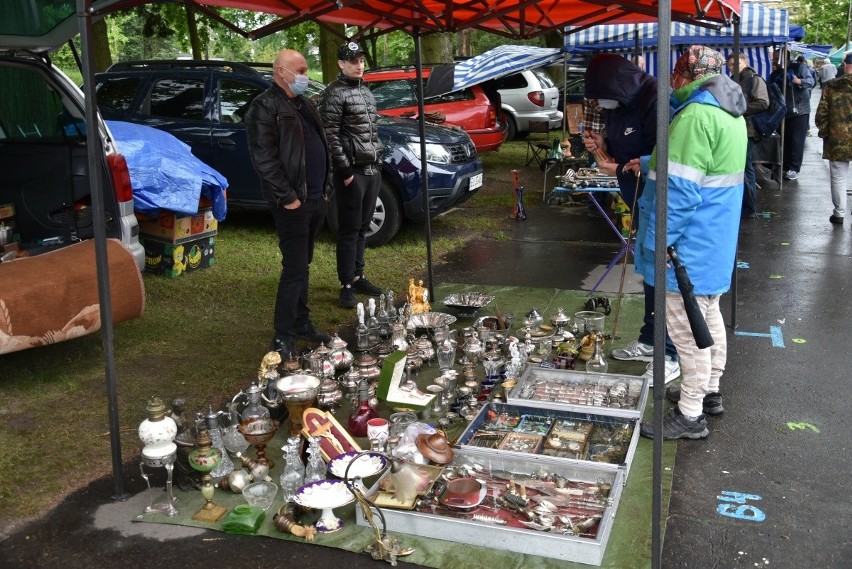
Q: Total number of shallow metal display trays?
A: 3